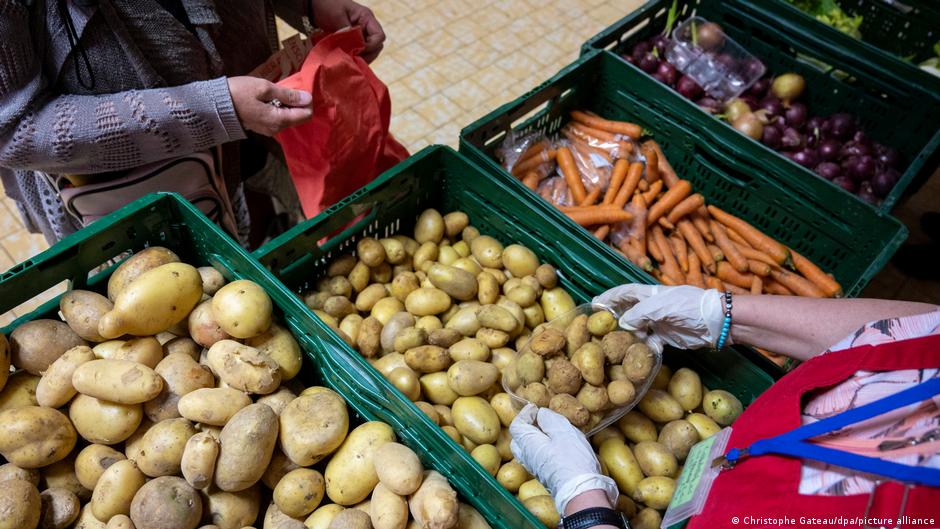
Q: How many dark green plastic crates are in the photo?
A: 5